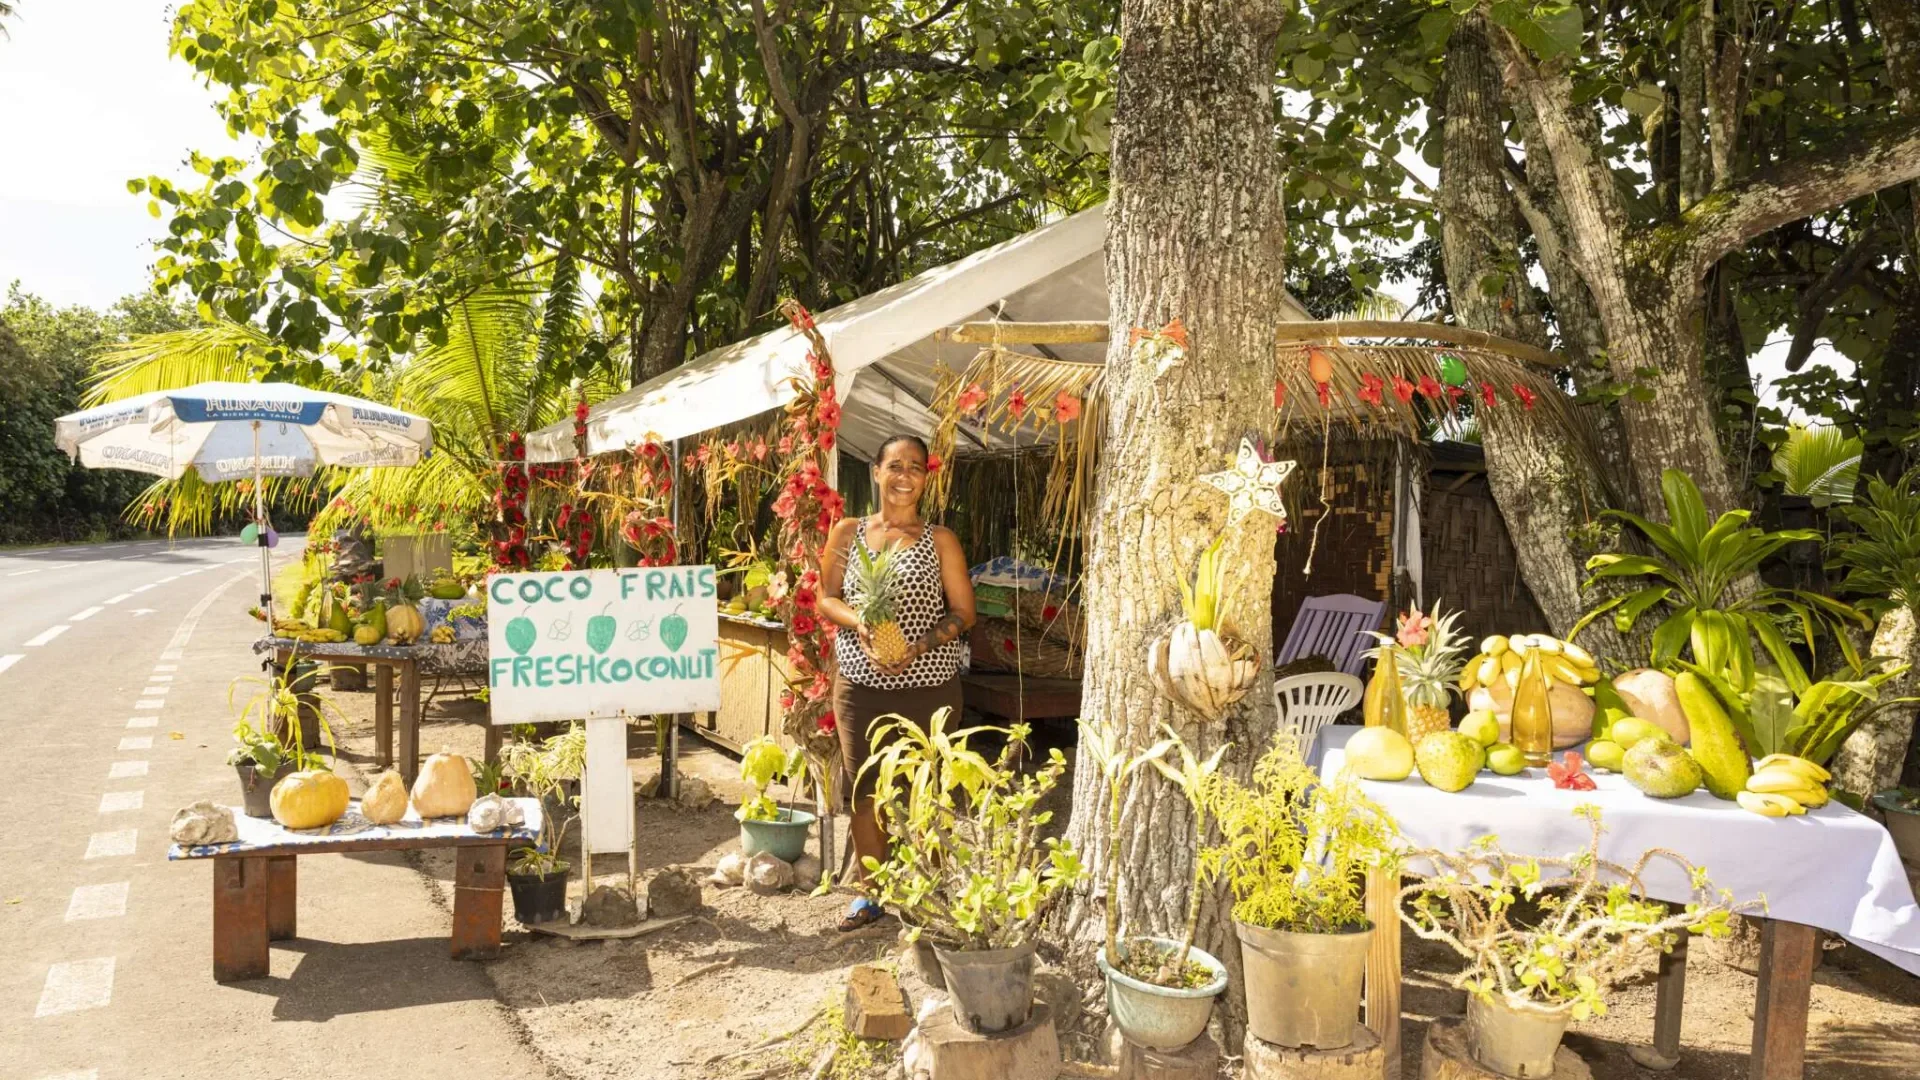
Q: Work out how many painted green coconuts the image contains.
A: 3